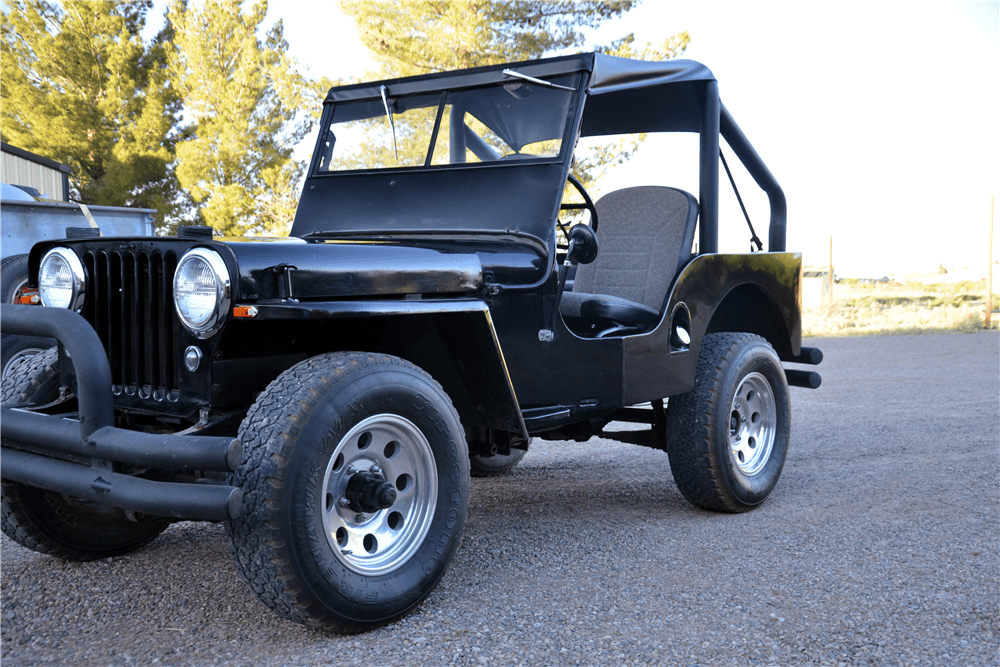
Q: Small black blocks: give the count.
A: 2